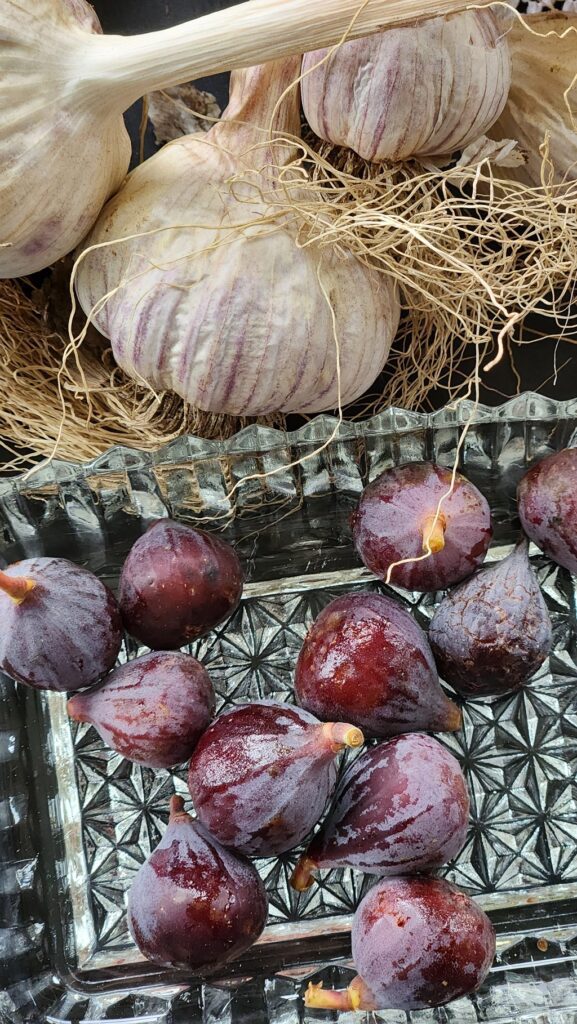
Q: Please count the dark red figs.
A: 11